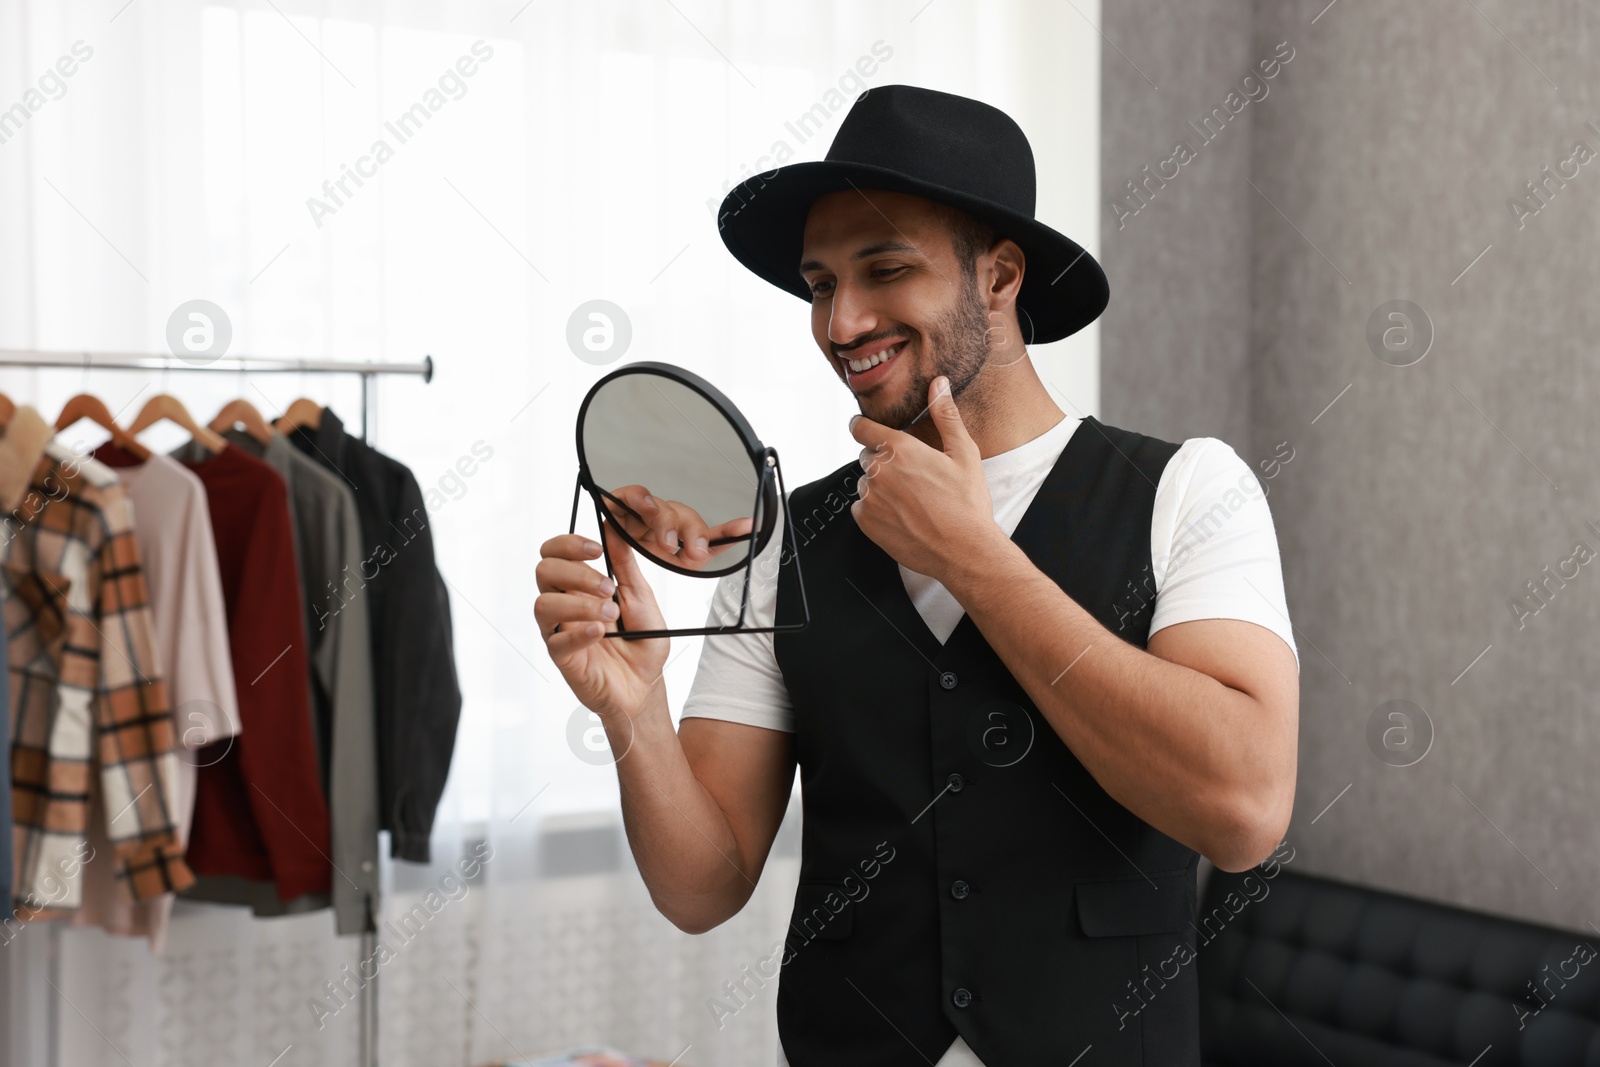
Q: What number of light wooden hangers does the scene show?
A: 5